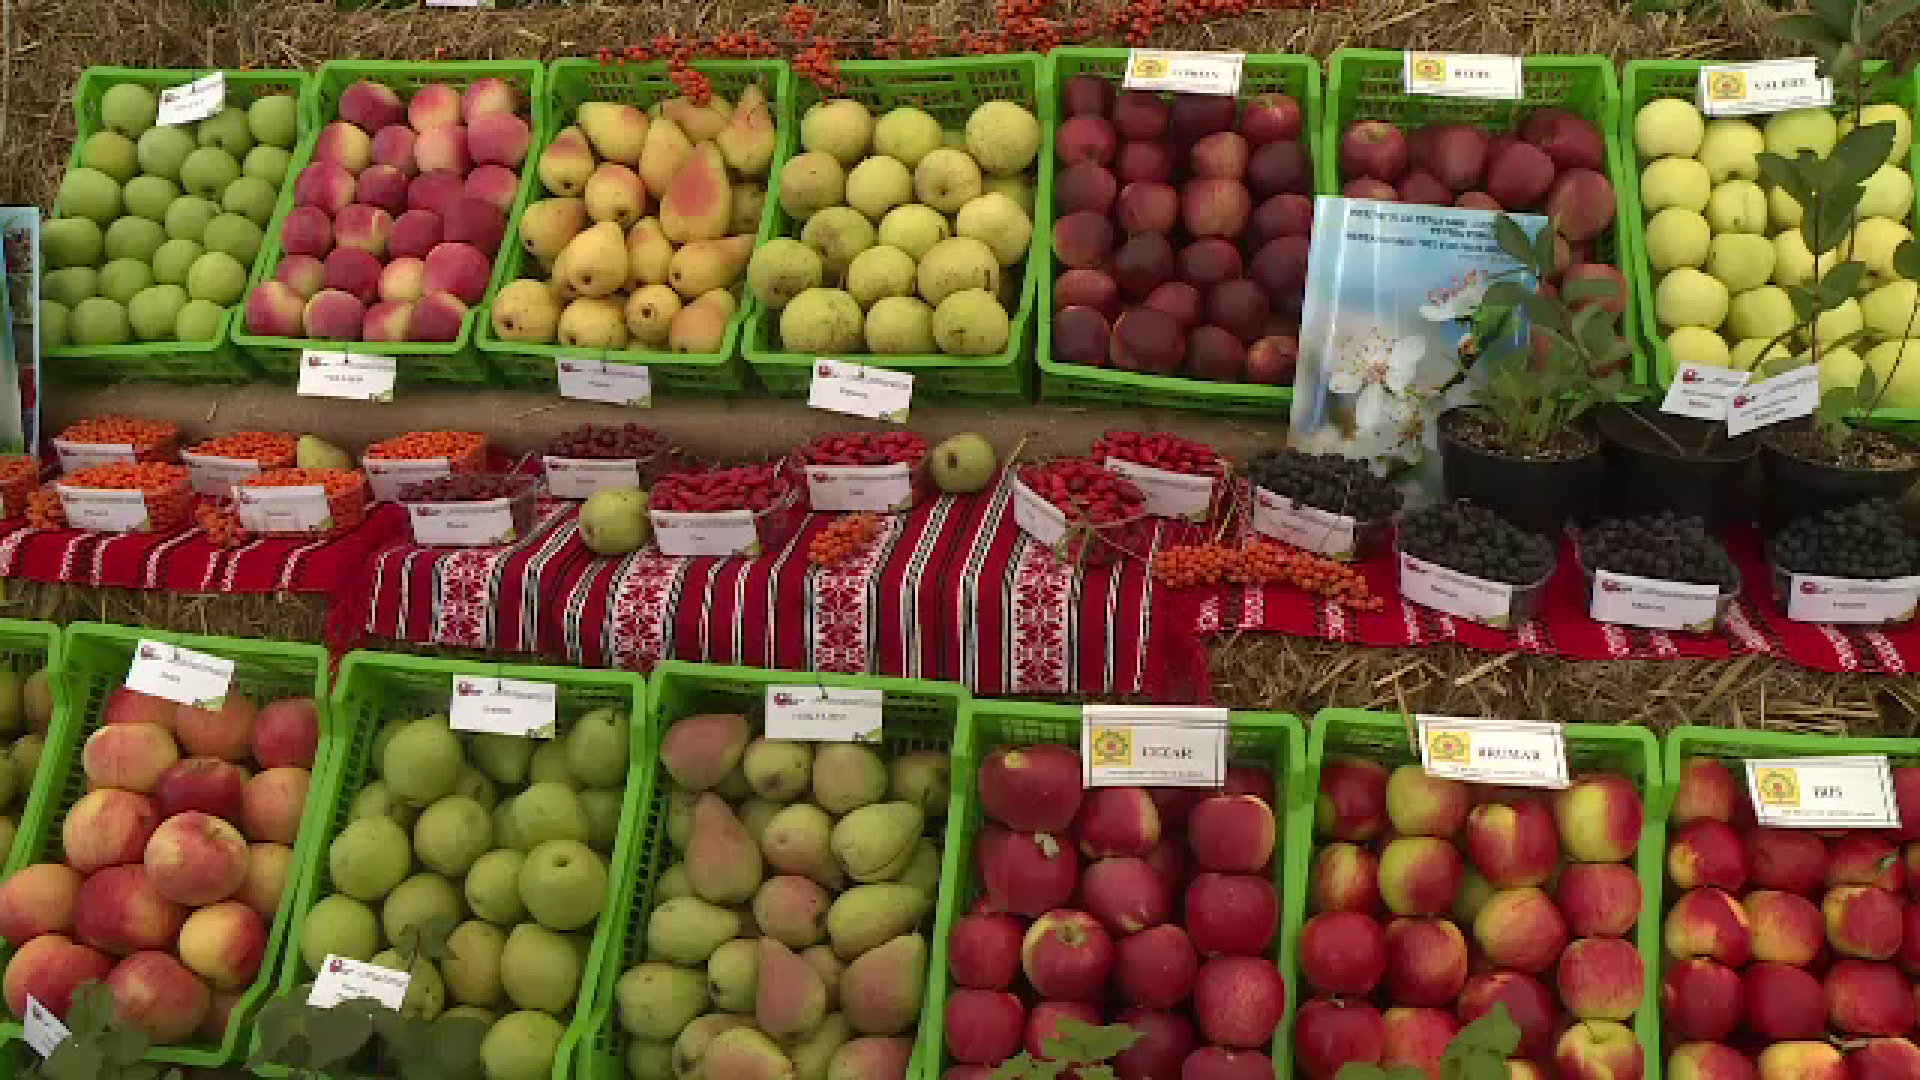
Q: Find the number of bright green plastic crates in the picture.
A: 14